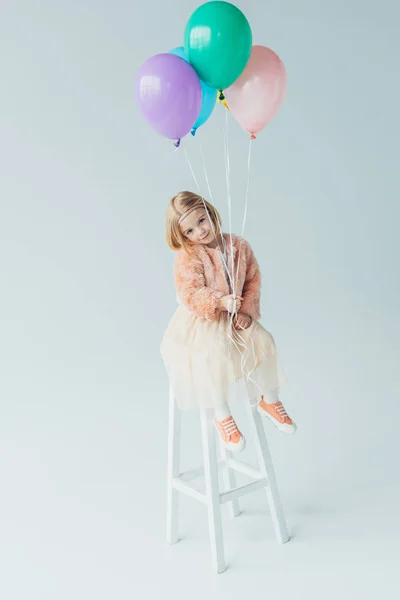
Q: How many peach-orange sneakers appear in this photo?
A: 2